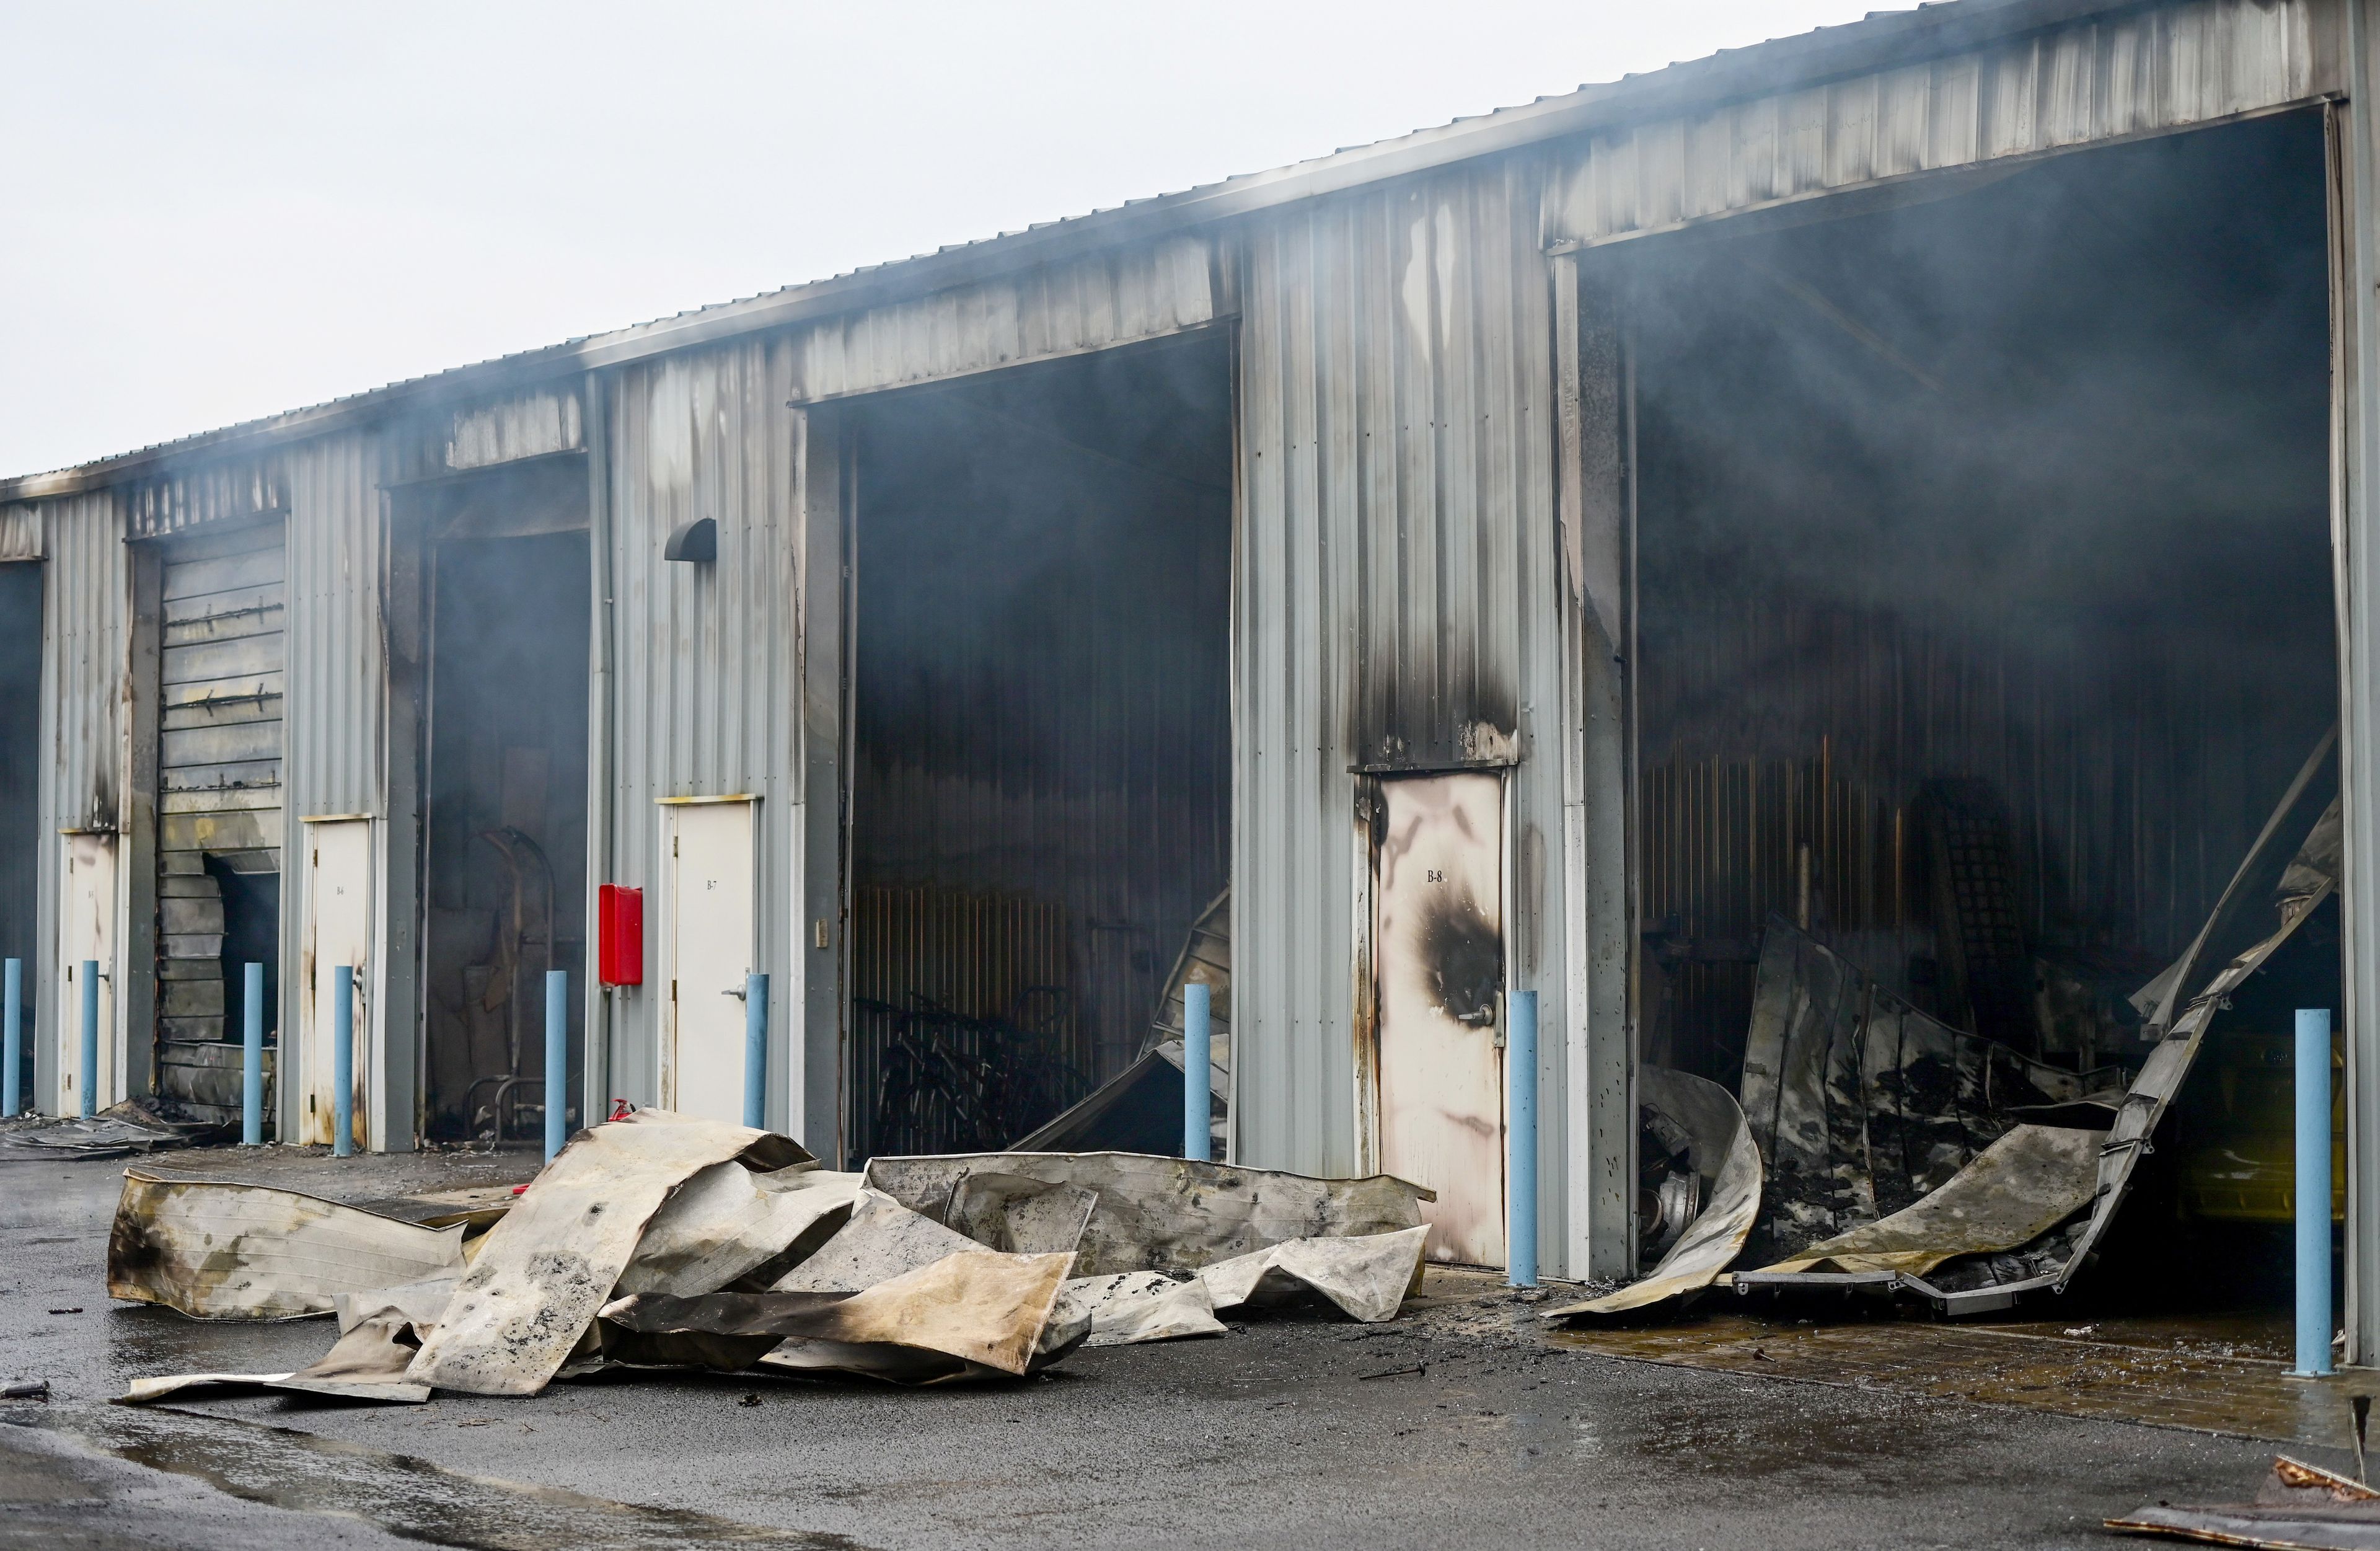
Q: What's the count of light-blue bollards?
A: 9